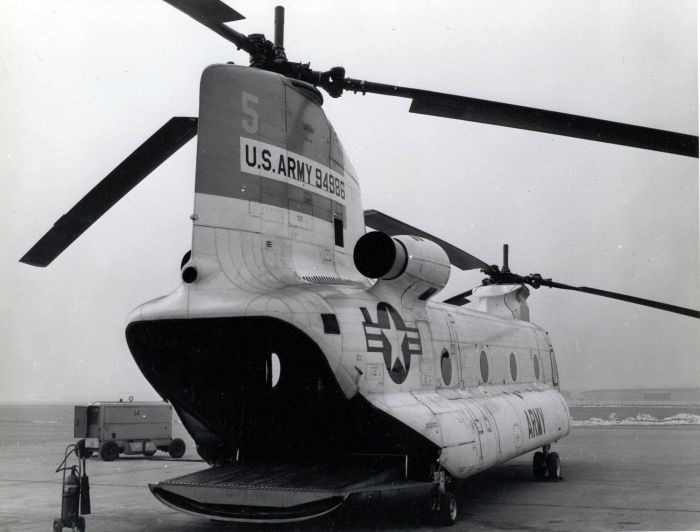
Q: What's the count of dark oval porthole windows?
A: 4